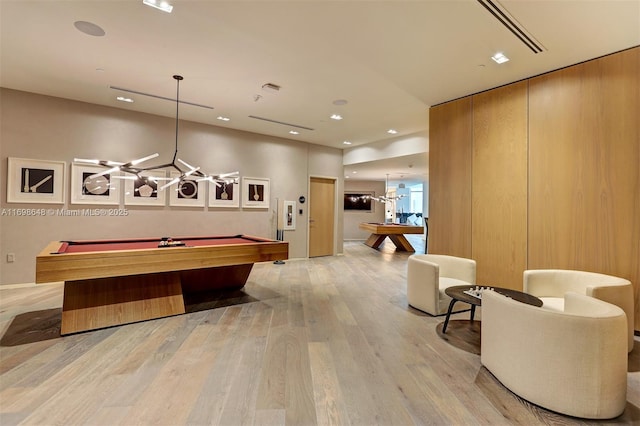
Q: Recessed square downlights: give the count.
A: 8